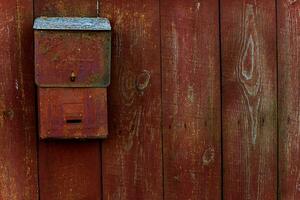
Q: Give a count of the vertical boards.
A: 6